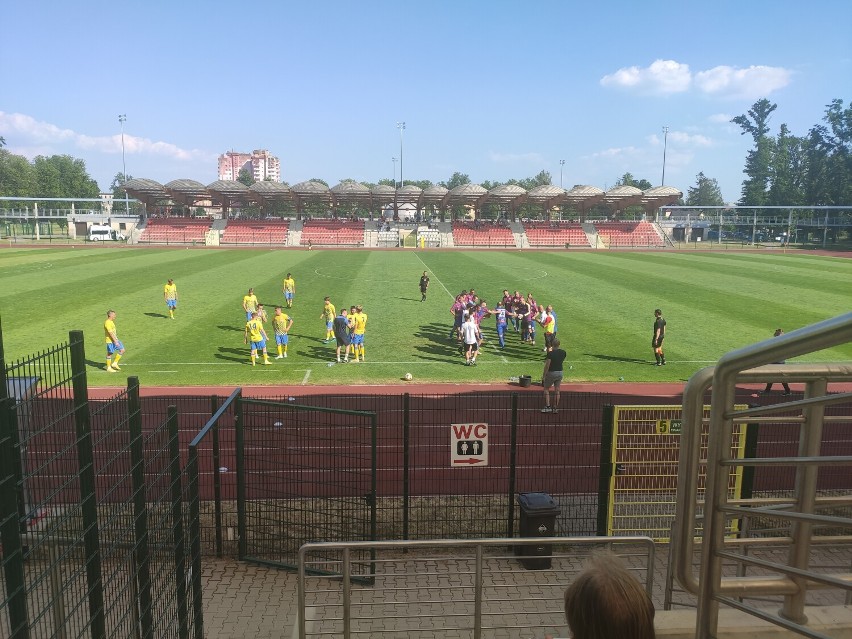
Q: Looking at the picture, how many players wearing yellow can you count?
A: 10